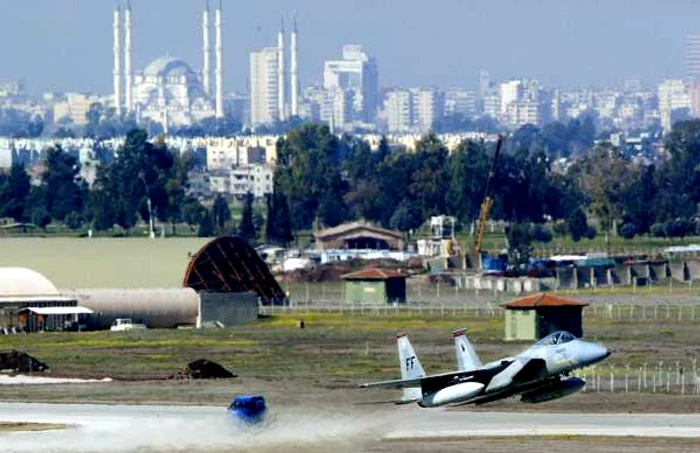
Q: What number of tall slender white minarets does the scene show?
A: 6